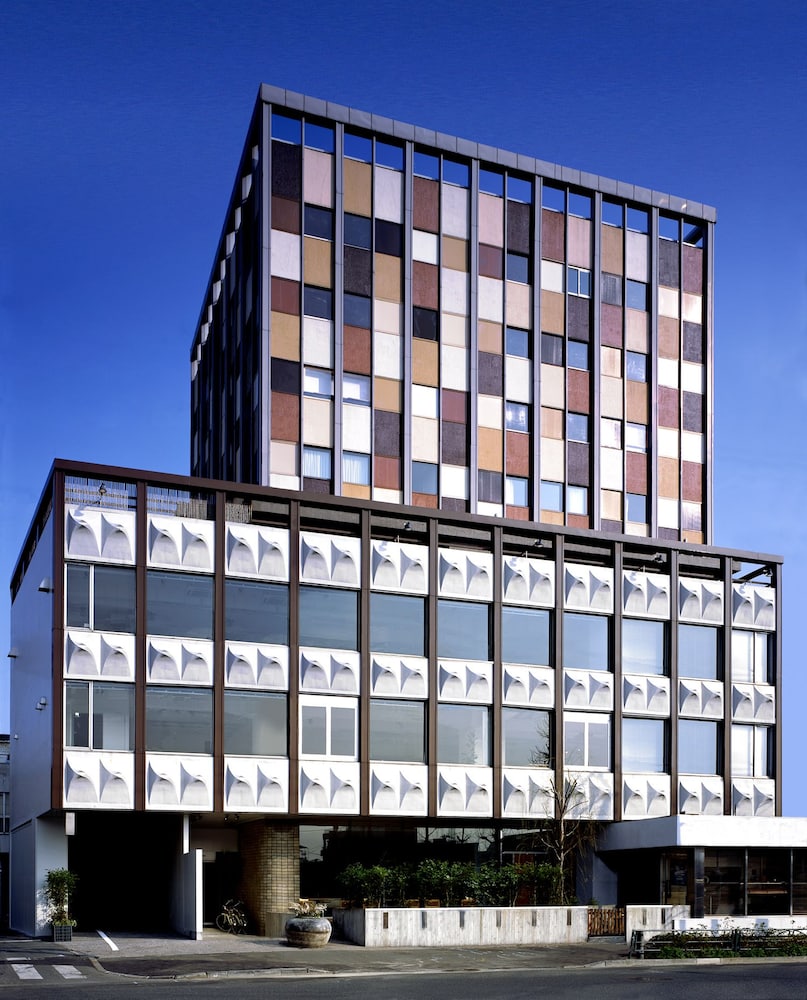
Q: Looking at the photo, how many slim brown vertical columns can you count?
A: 12